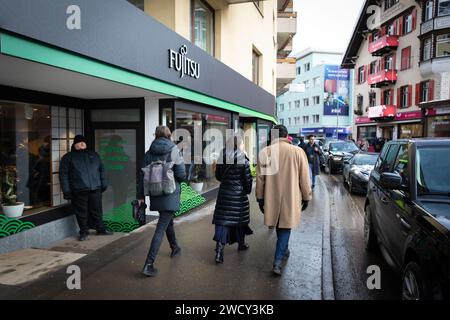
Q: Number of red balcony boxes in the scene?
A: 3